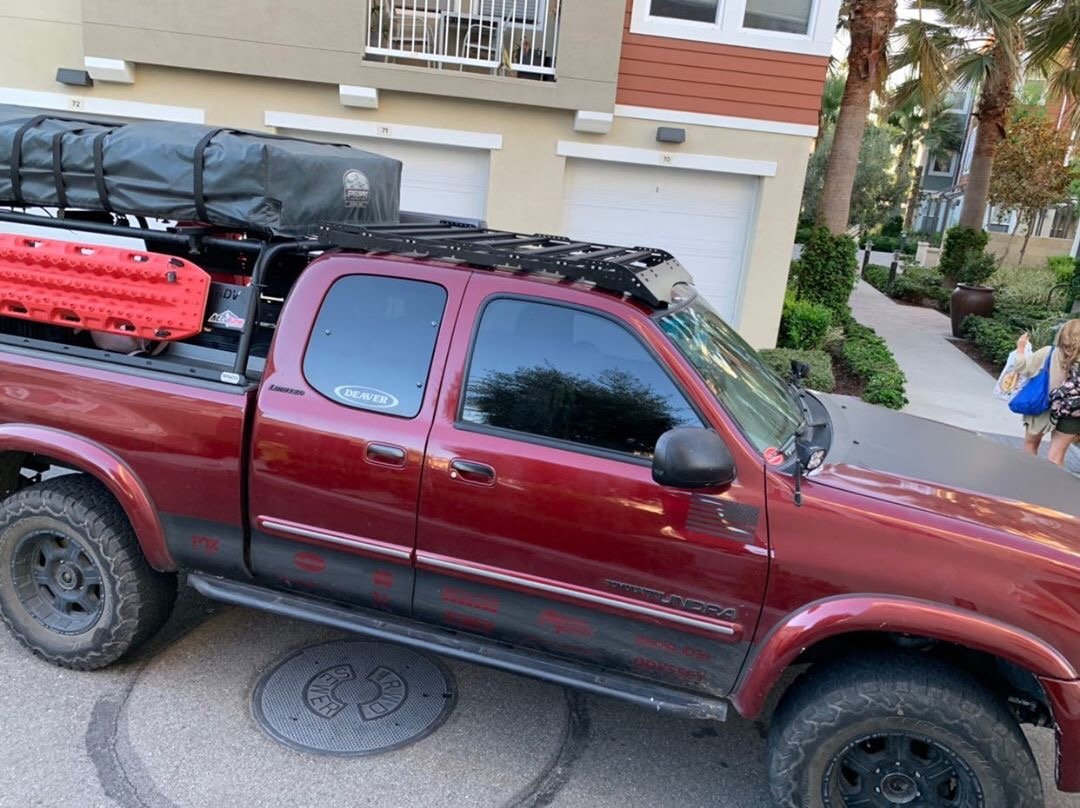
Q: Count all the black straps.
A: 4